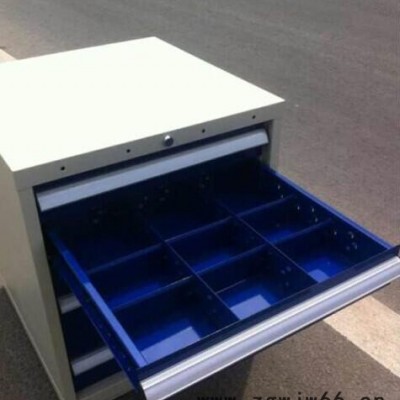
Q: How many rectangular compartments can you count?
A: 9